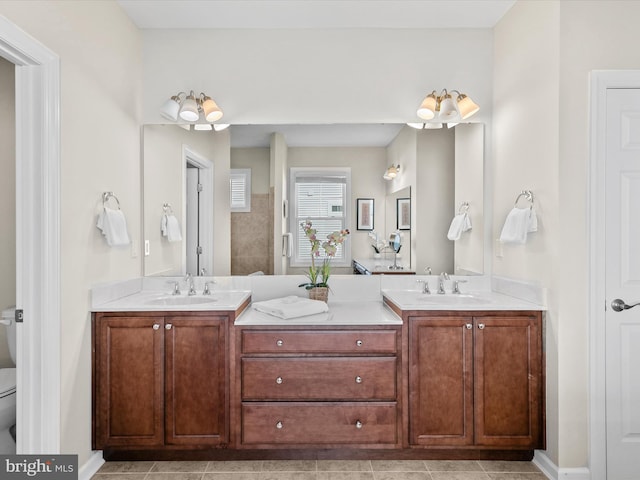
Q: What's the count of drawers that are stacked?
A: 3